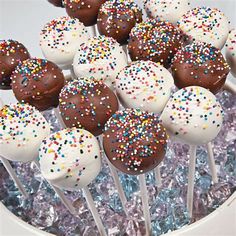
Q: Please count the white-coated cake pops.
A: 9